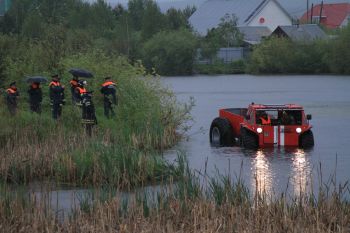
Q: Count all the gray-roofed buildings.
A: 3